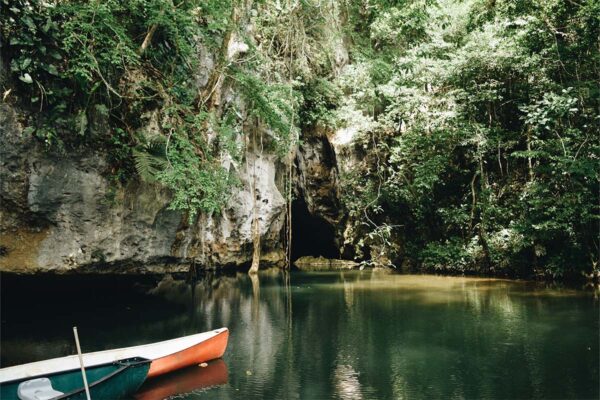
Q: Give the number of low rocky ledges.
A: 1